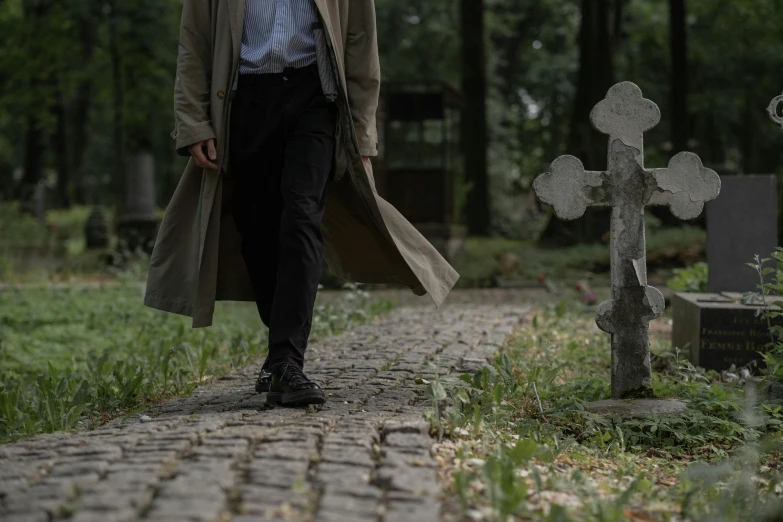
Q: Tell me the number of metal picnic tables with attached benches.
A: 0